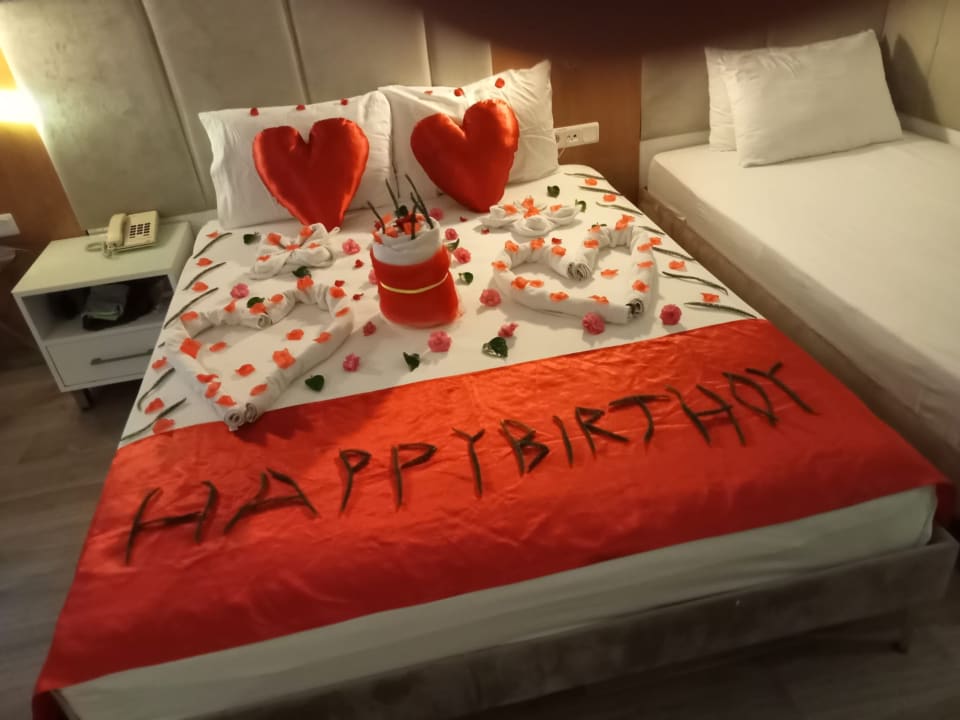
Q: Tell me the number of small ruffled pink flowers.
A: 13